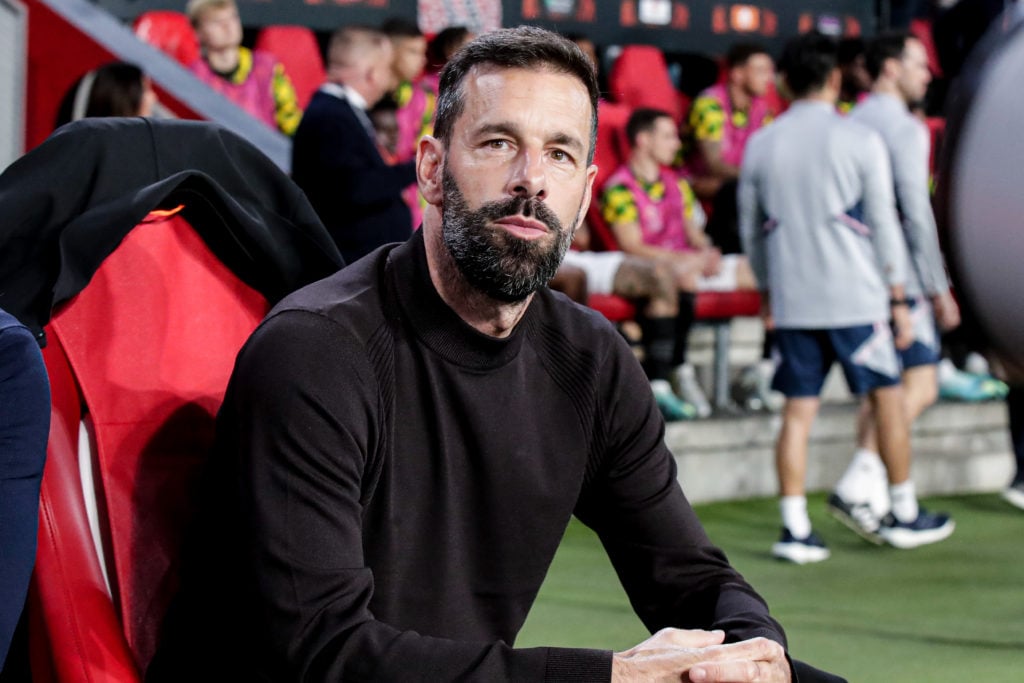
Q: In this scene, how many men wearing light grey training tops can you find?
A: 2